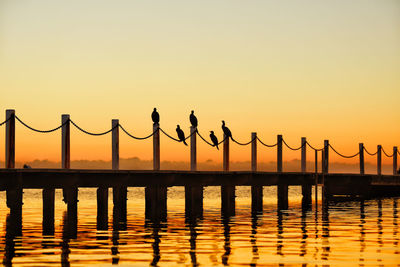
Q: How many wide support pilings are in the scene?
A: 11